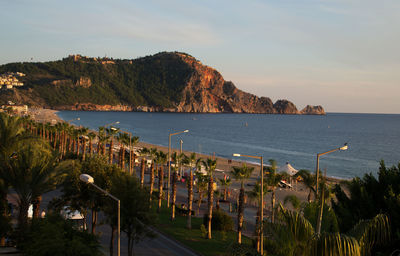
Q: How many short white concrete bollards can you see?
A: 0